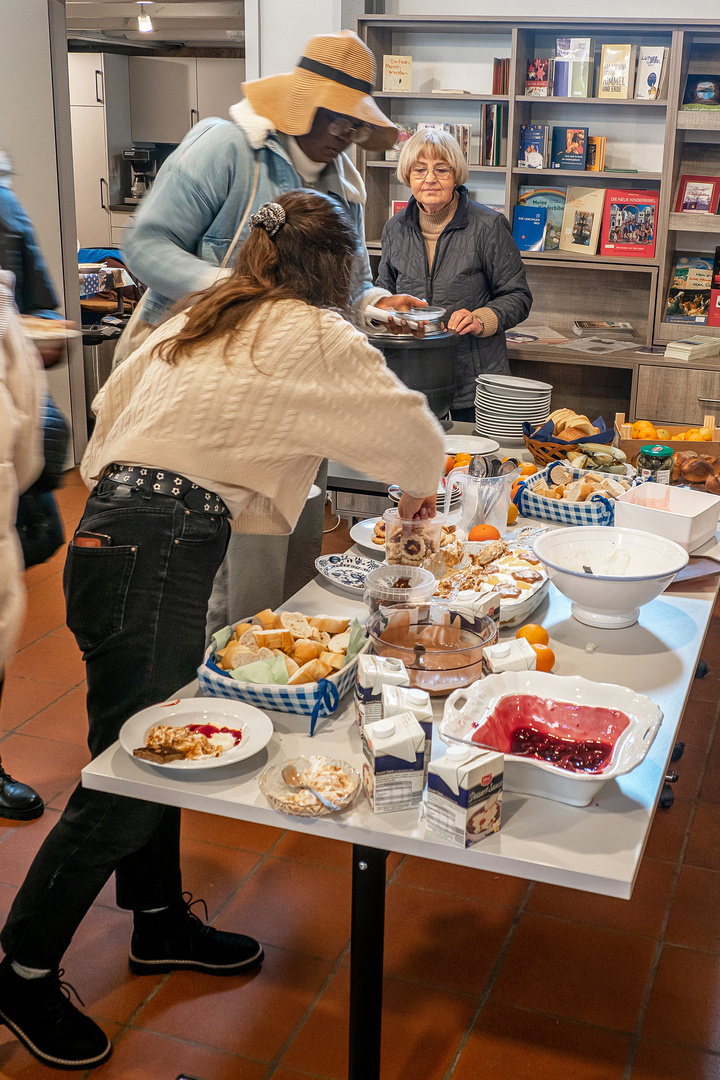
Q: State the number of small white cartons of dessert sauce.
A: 6